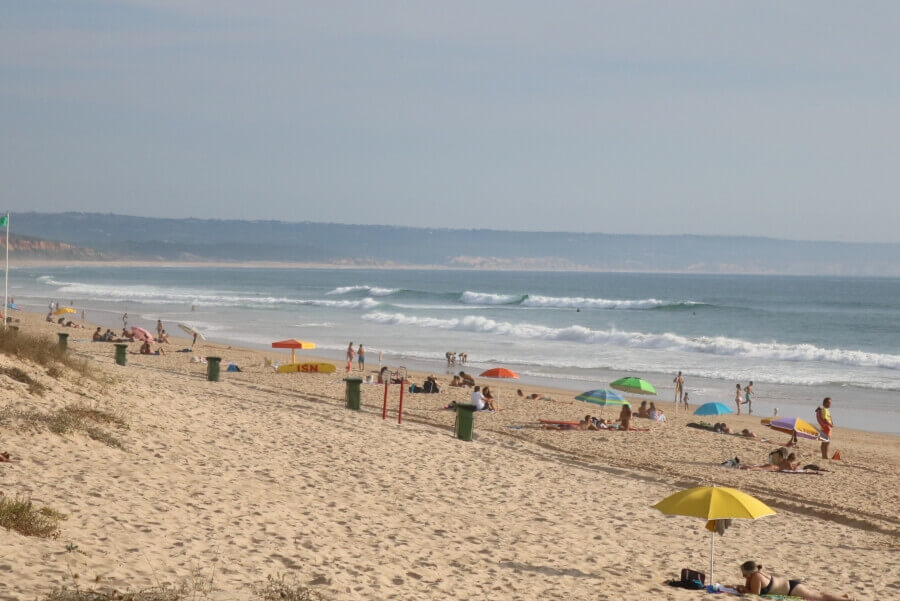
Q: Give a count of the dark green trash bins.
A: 5